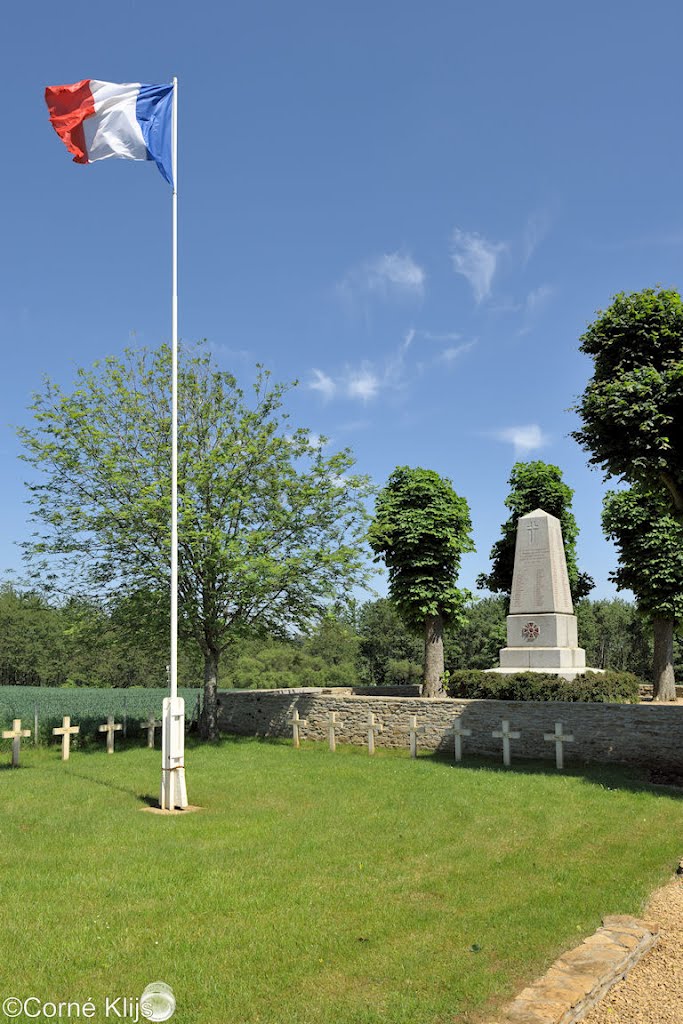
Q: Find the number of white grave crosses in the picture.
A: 11